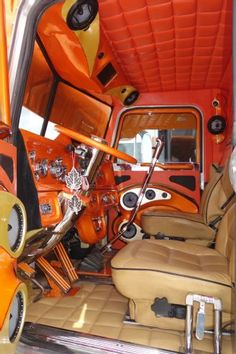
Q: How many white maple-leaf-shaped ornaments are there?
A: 2